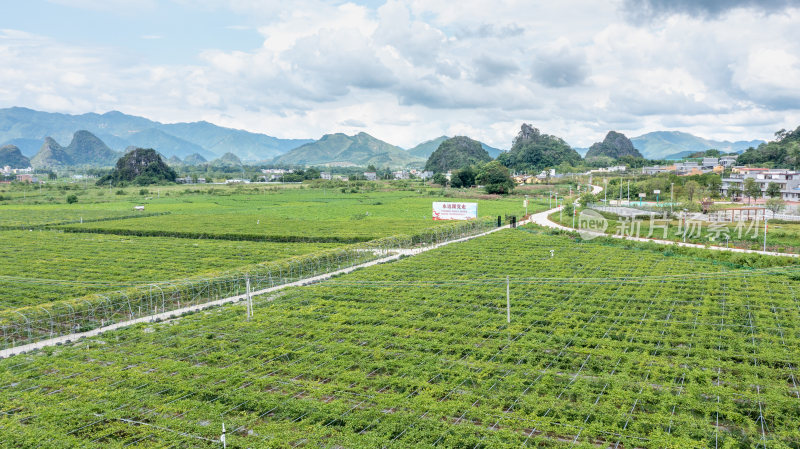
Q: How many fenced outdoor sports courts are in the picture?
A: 1